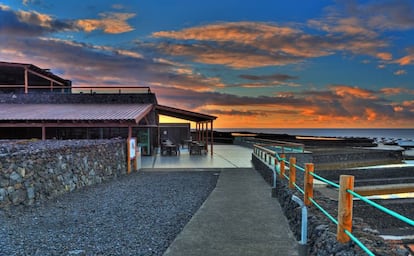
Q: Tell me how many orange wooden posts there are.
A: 4